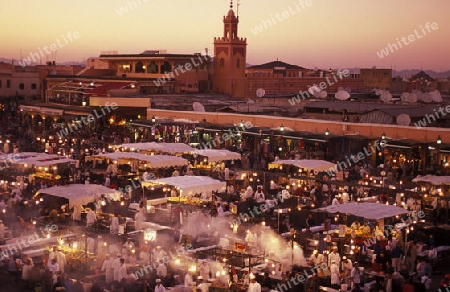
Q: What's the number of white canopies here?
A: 9